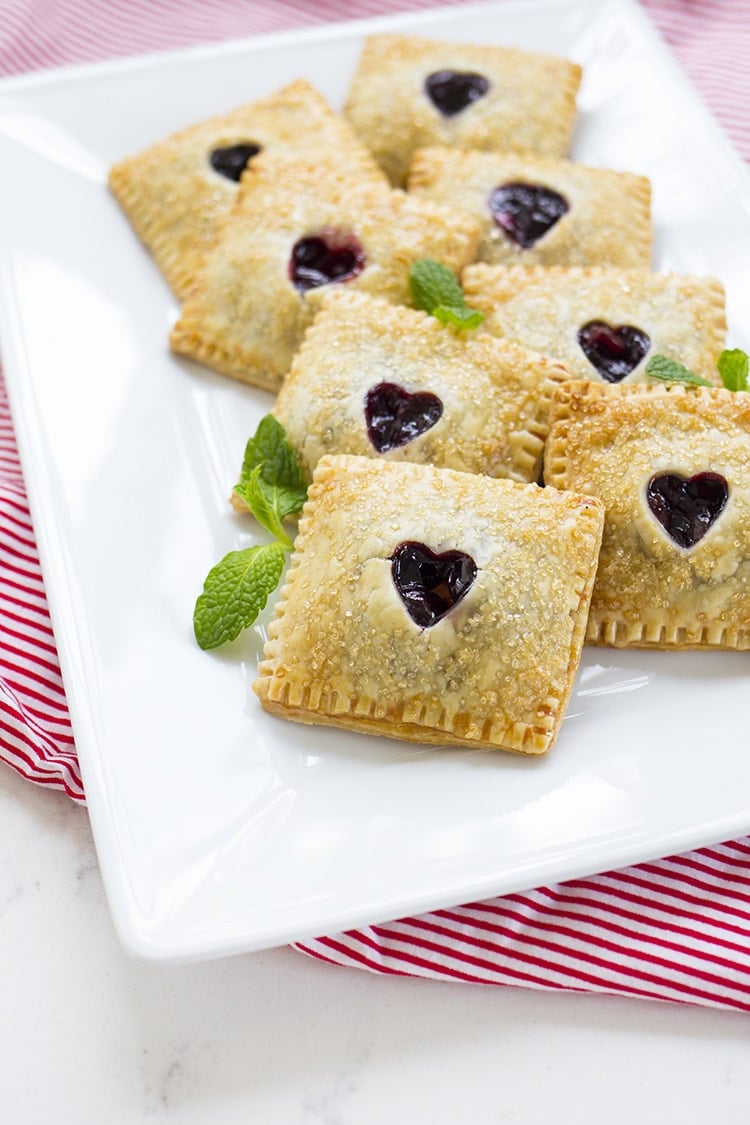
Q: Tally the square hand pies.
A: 8